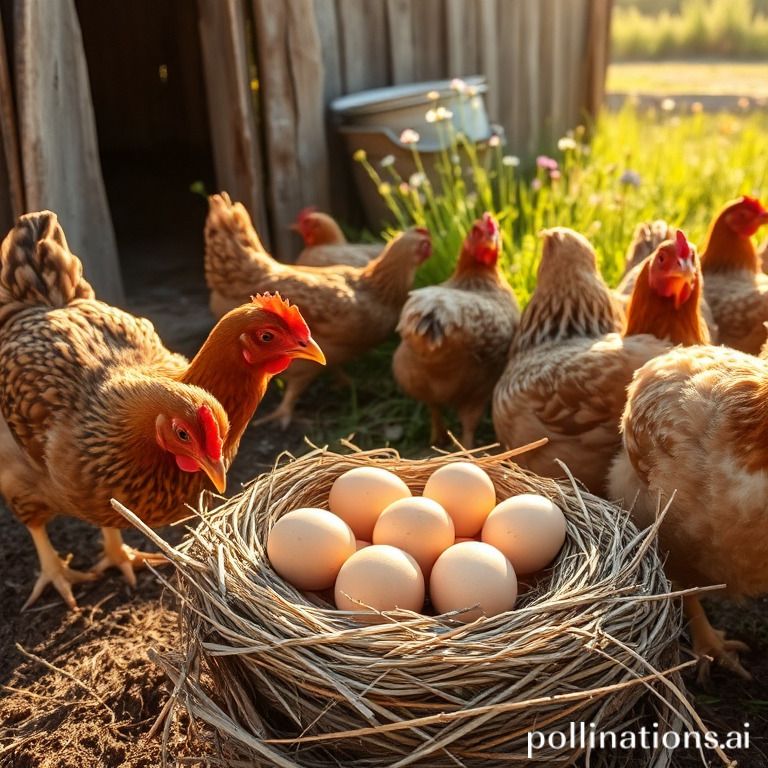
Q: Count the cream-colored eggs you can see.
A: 7